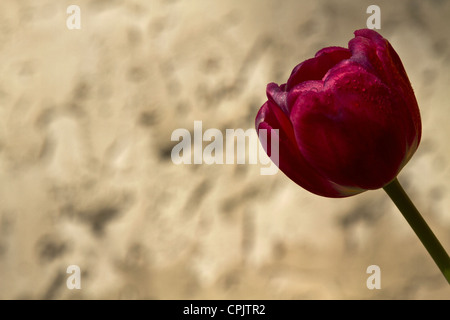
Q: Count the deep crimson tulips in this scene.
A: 1